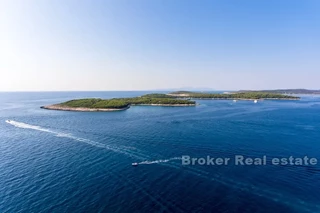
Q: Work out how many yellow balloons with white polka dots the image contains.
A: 0